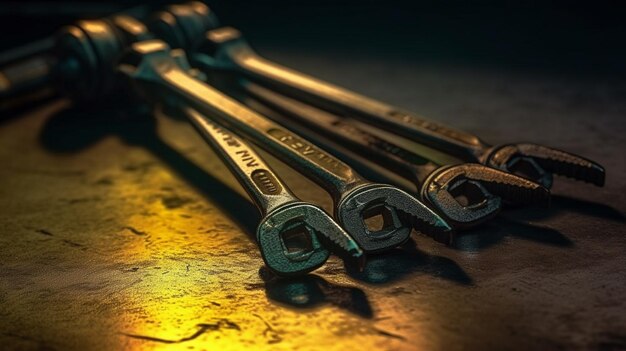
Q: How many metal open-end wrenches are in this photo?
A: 4